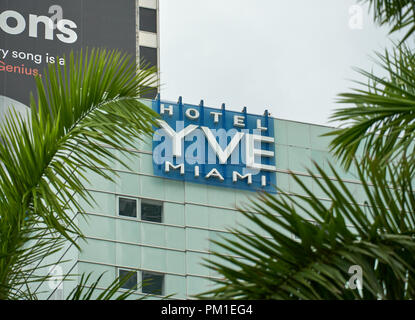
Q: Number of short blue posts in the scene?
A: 6